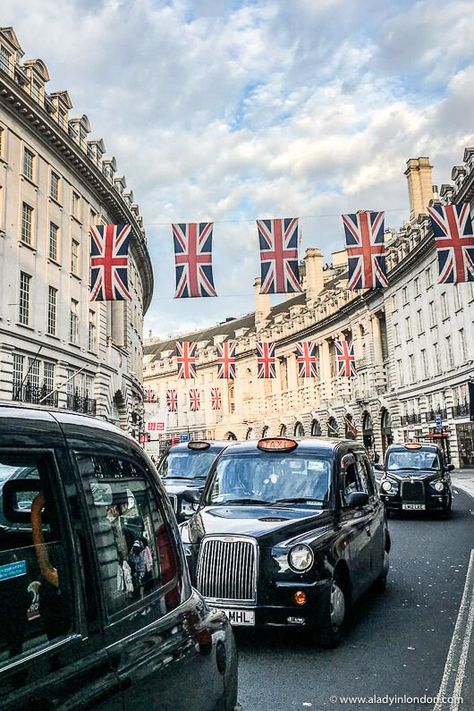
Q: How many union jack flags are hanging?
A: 14